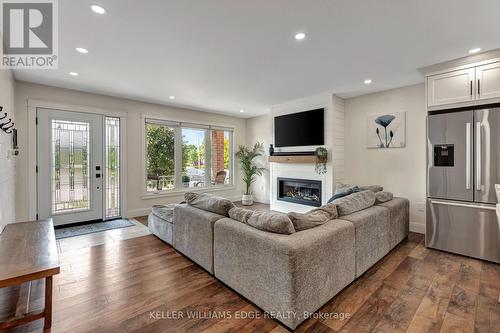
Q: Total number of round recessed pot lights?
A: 8